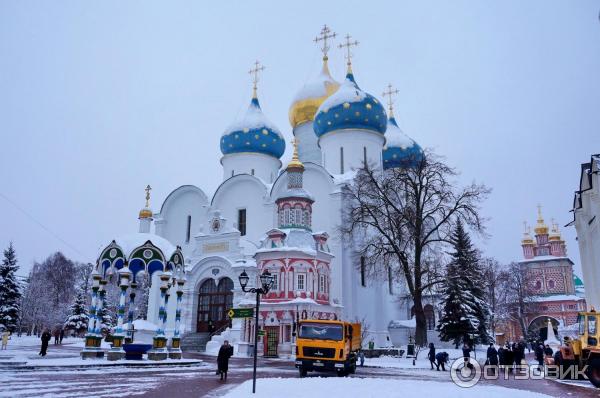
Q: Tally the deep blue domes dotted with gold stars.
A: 3